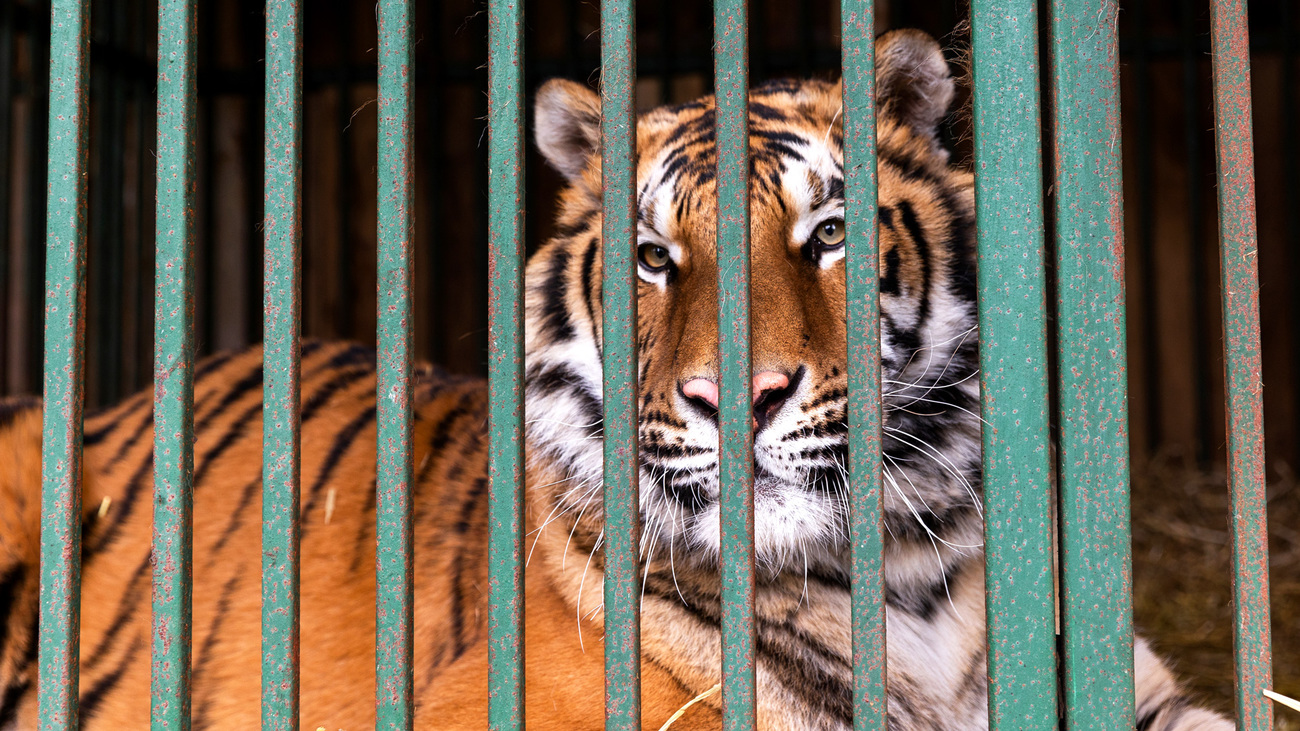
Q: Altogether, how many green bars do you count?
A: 11